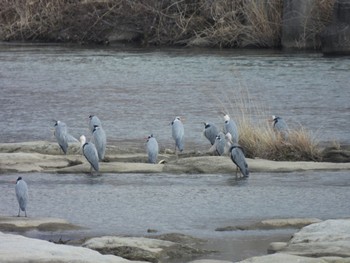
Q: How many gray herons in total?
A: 12